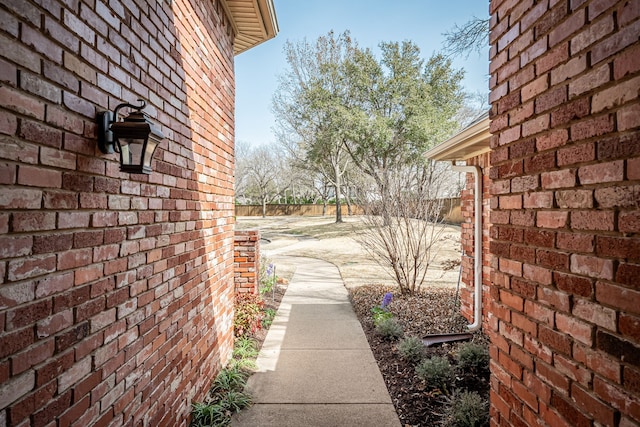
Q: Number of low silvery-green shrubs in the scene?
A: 5